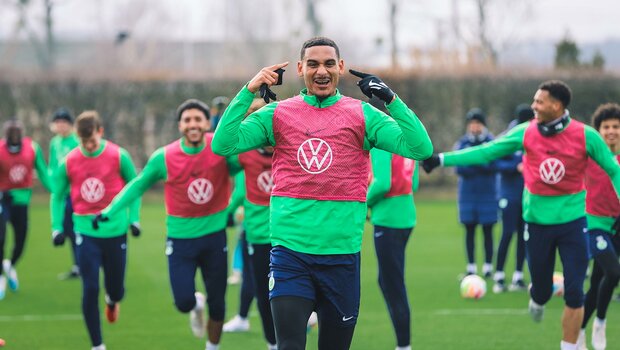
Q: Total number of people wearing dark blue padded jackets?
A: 2